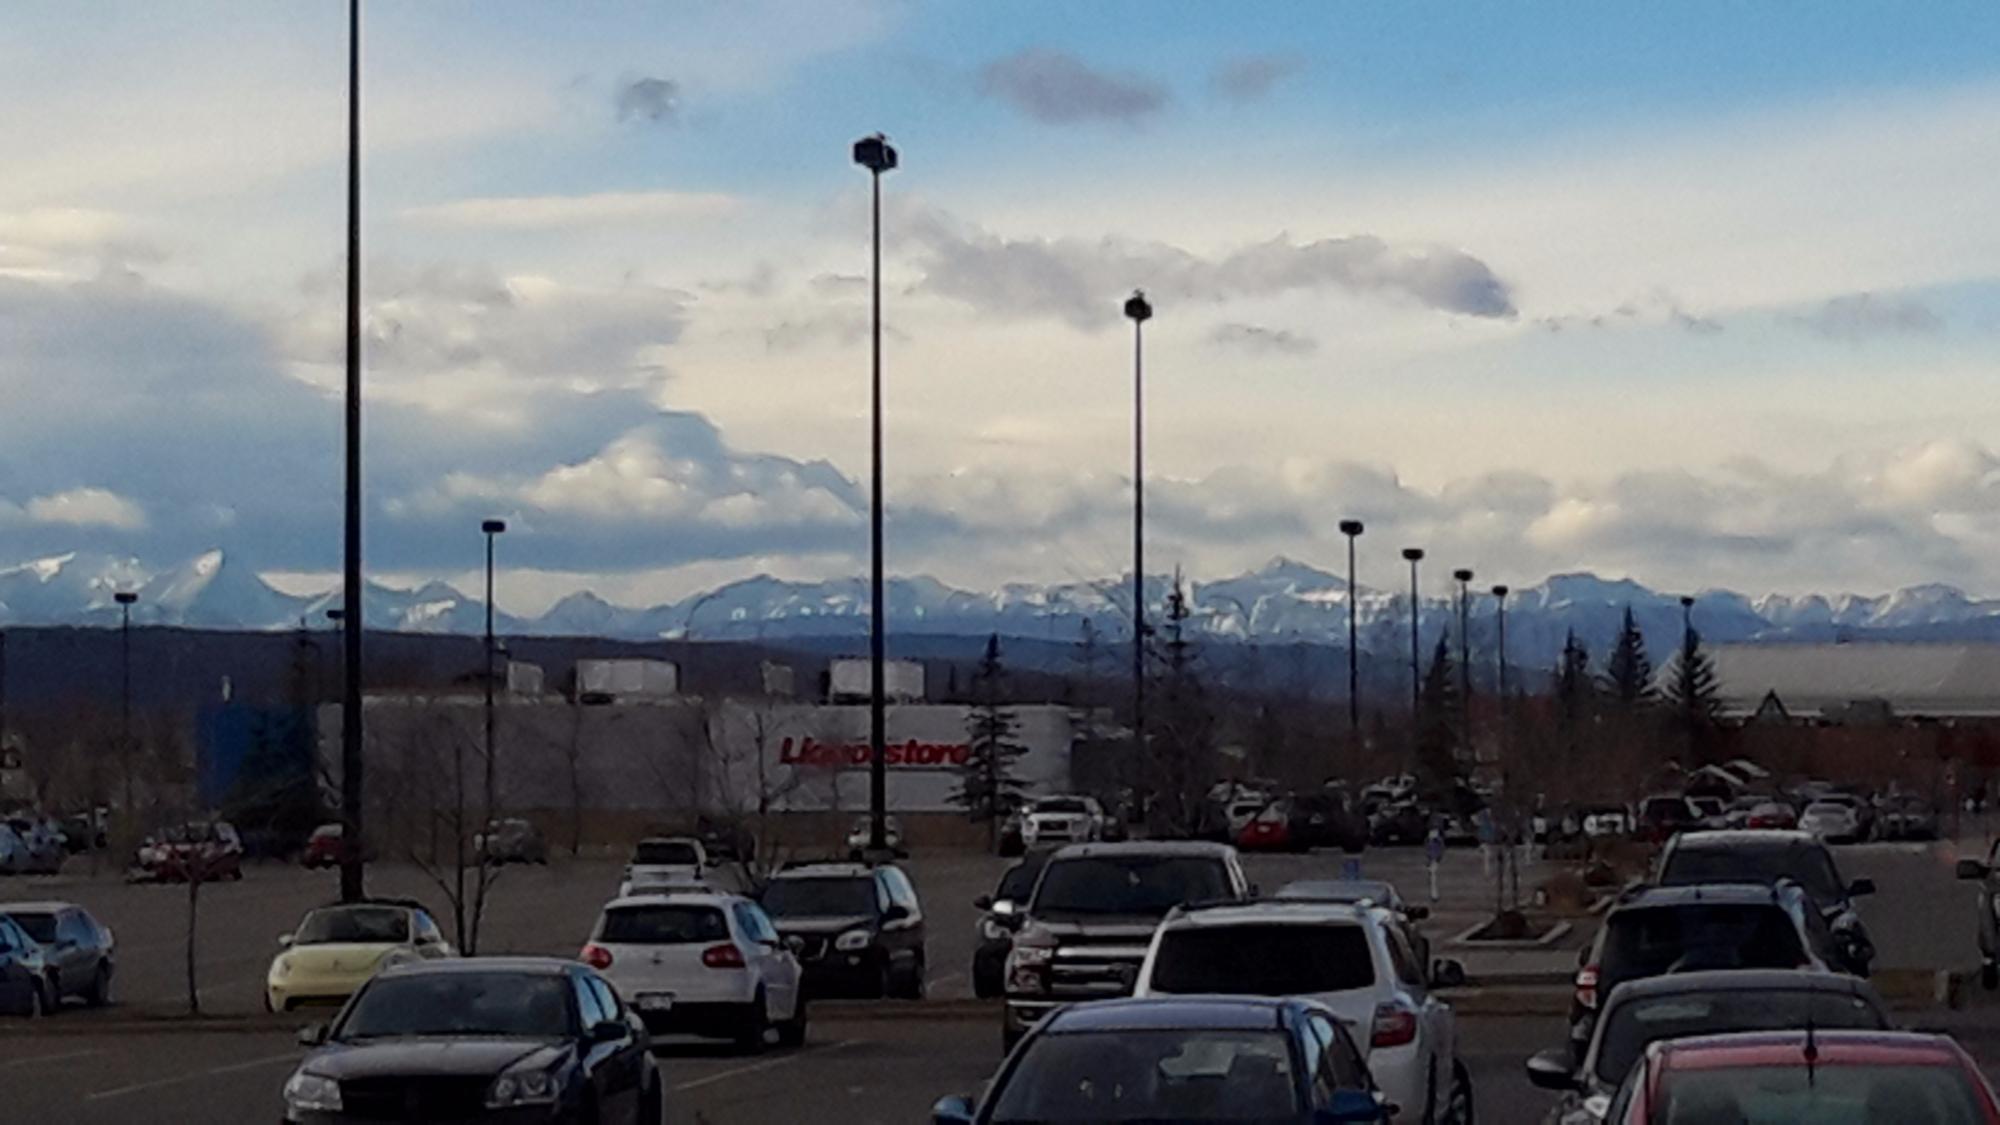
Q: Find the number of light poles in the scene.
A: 11